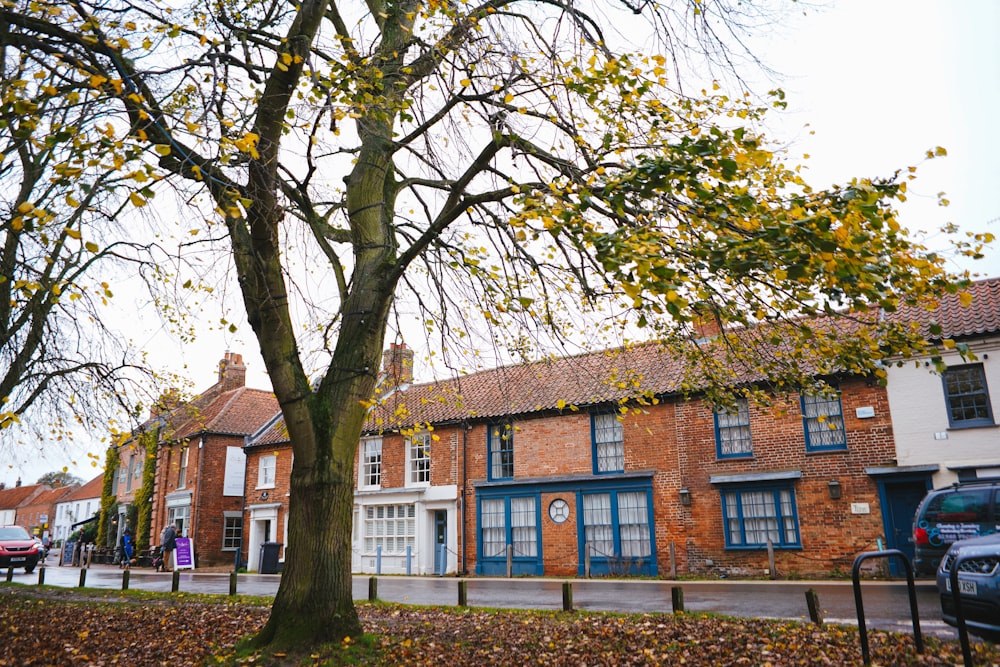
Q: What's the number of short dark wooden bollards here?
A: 11